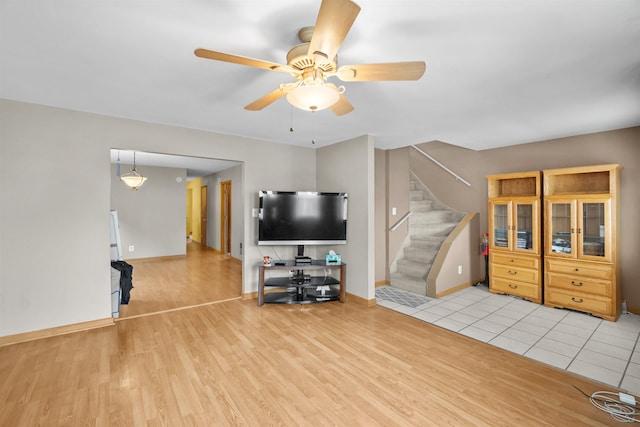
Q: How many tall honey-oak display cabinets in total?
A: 2